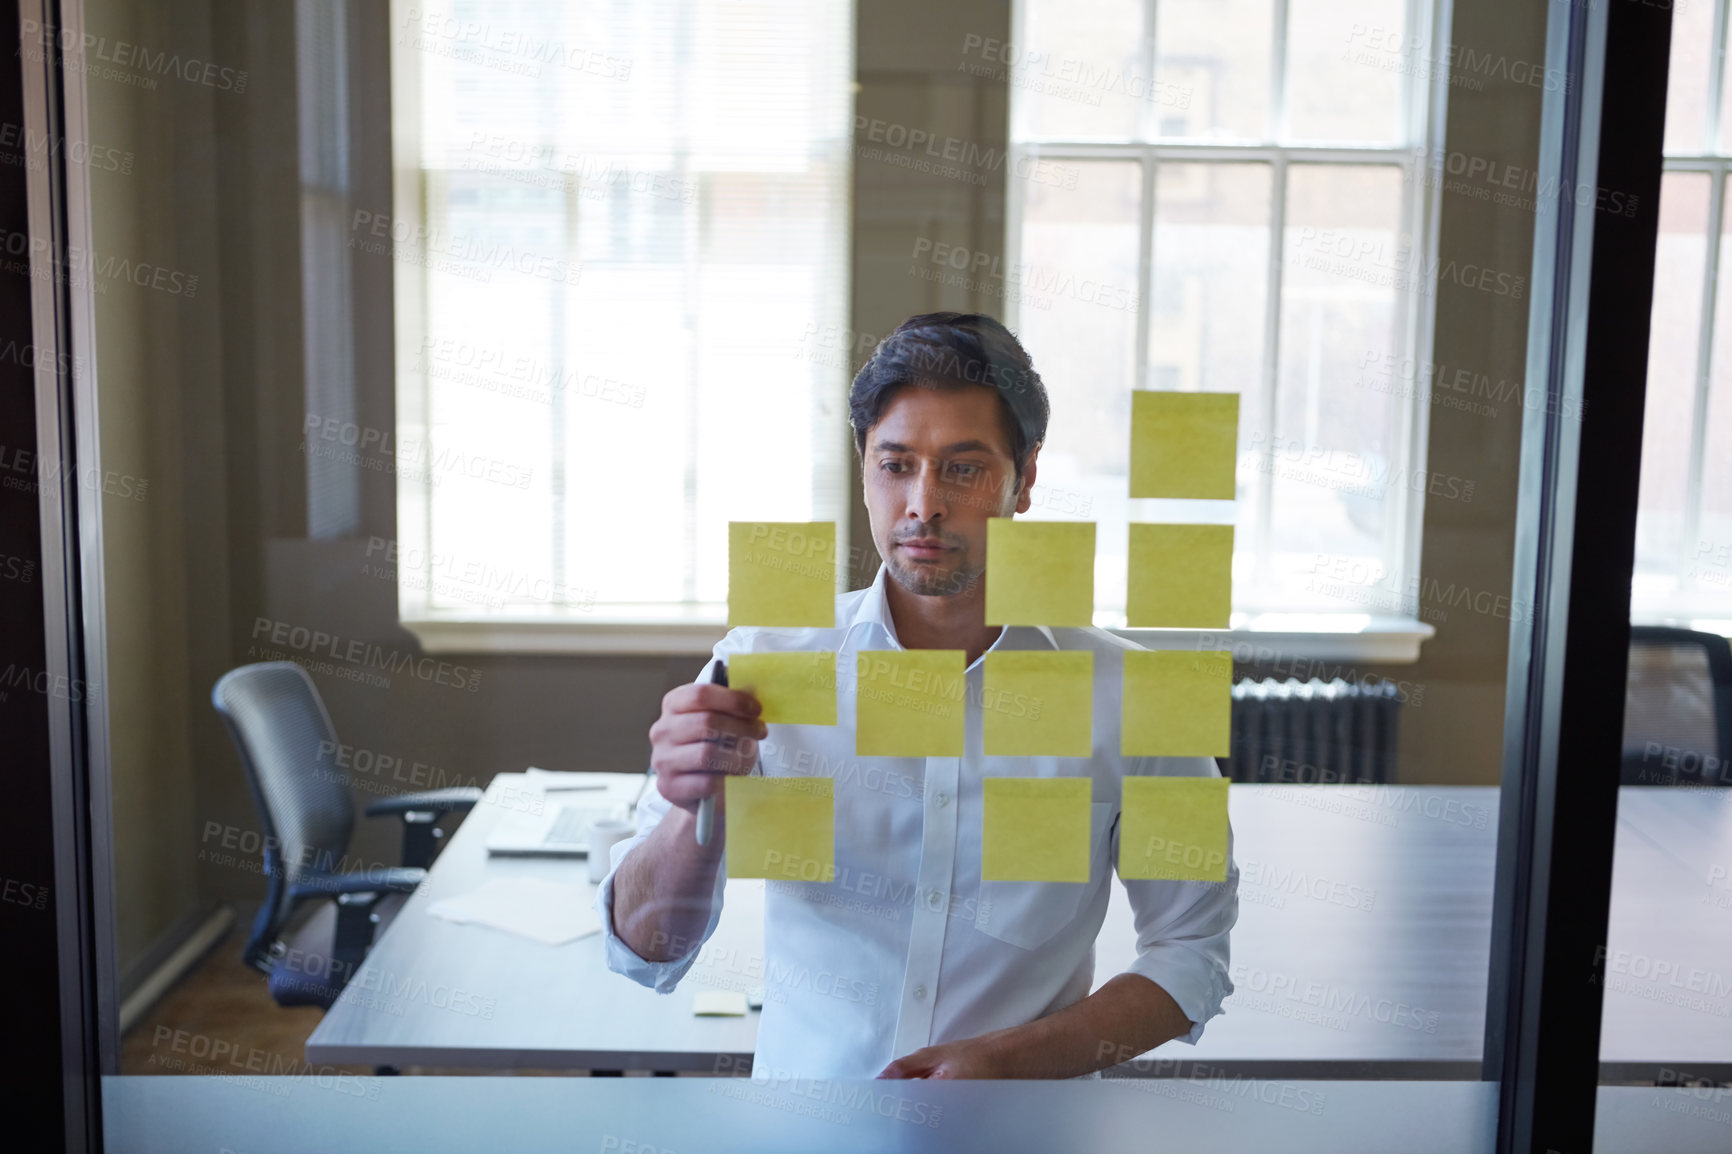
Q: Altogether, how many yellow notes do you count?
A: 11